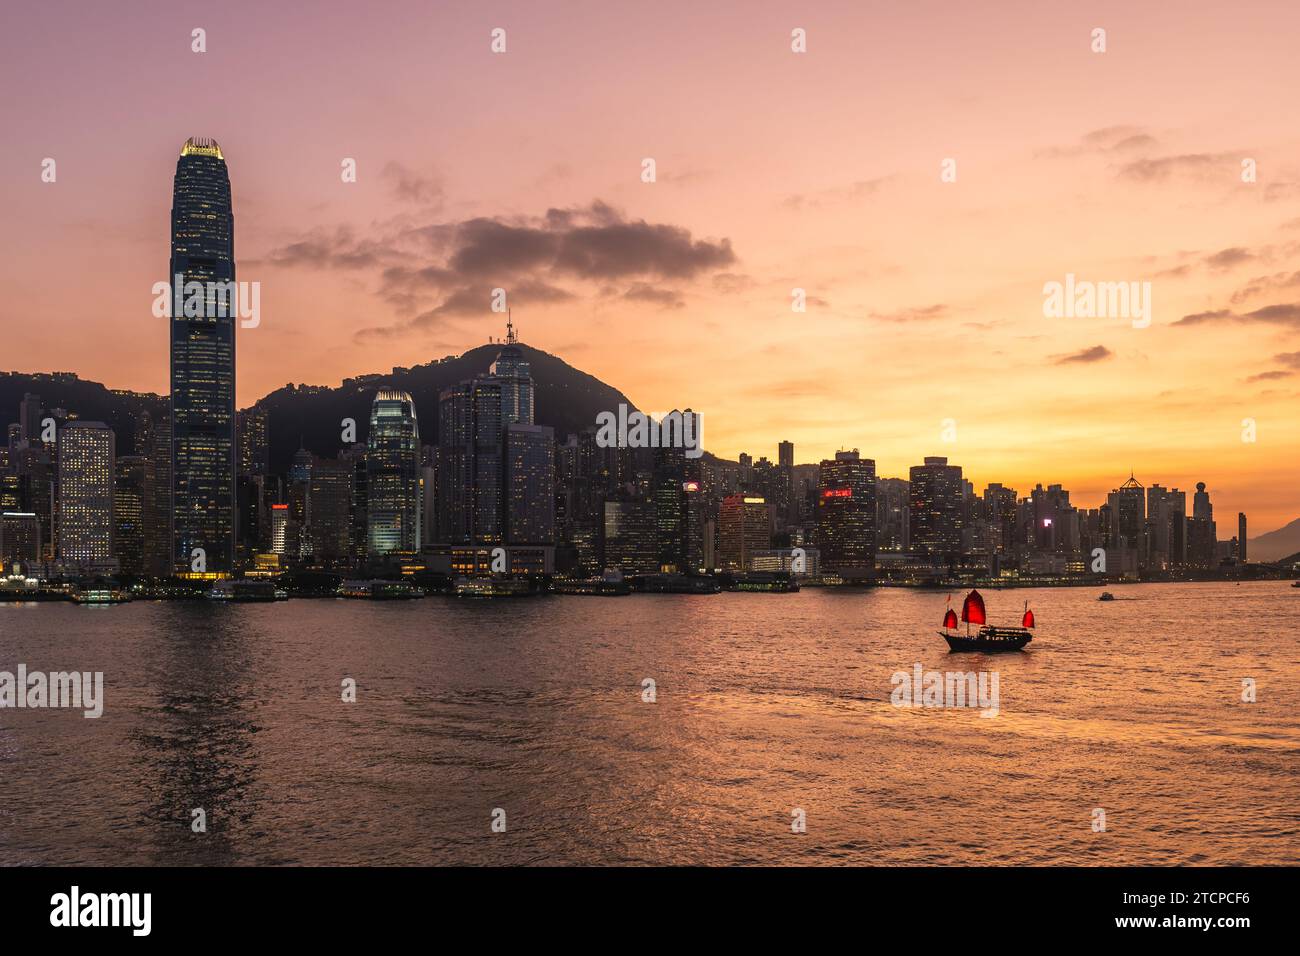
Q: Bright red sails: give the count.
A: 3